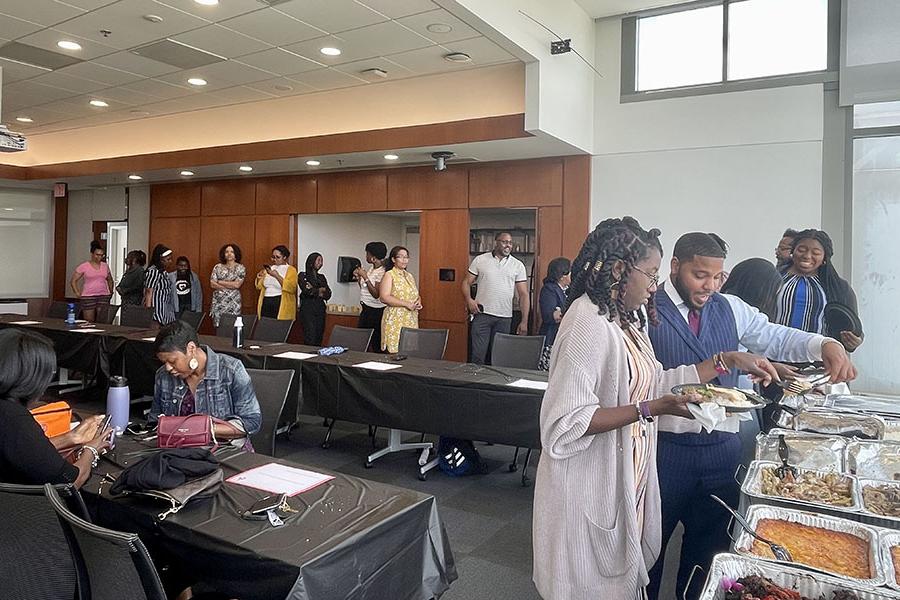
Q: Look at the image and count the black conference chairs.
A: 12